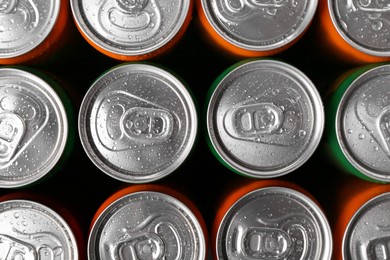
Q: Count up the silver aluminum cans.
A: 12